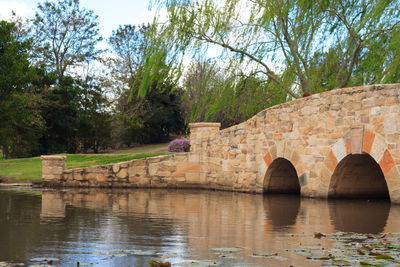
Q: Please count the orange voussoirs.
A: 5